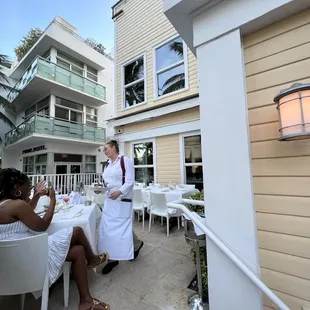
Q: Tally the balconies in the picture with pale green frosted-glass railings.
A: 2